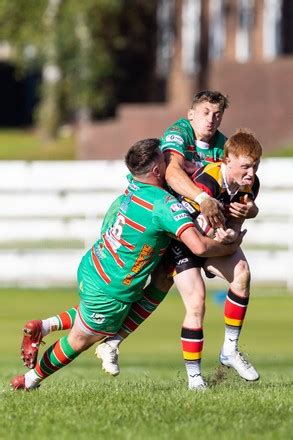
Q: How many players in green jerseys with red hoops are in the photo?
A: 2